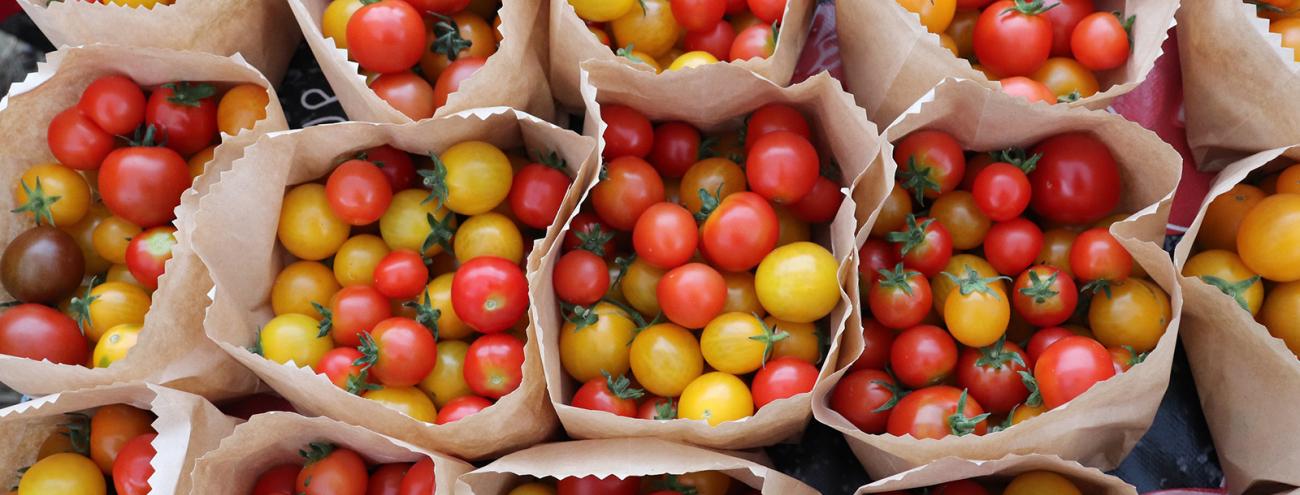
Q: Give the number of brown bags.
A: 14